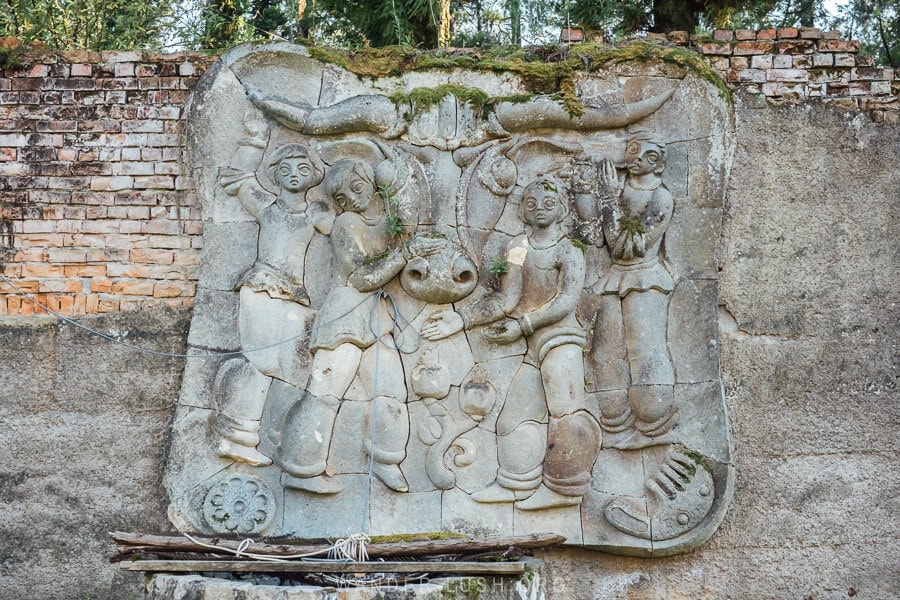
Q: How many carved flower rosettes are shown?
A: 1